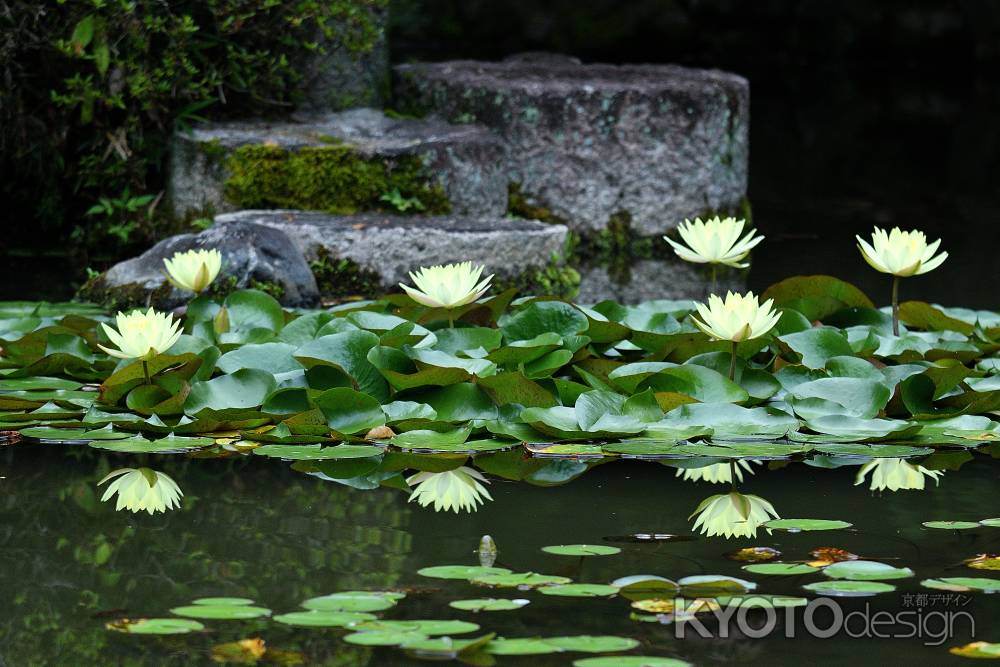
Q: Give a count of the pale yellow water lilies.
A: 6